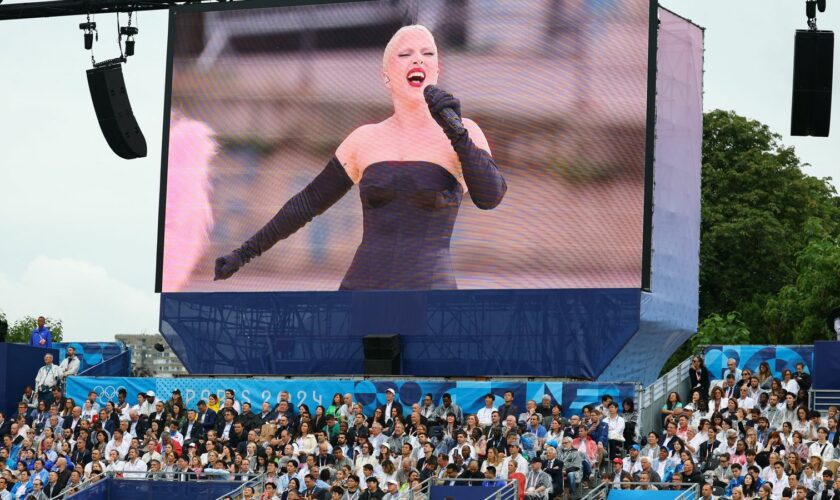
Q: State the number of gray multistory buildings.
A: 1